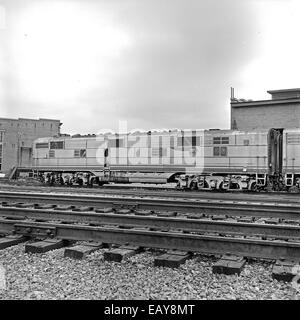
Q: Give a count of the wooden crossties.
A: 7